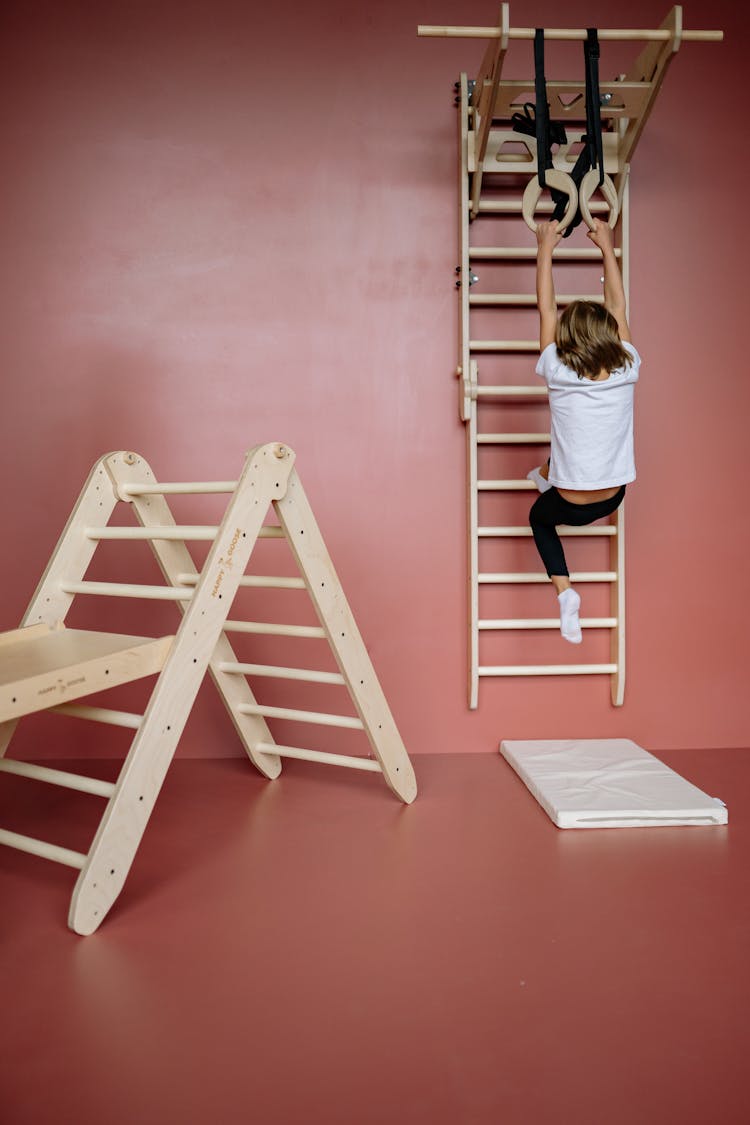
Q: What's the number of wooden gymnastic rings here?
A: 2